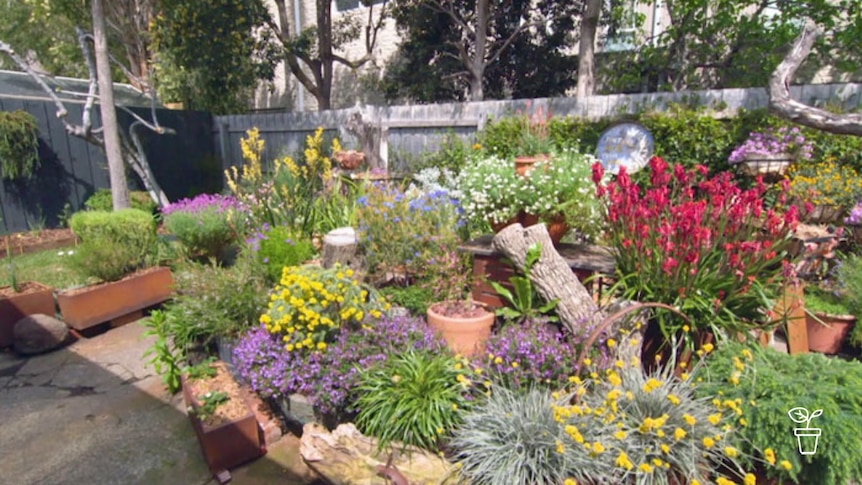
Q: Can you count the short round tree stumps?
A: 1